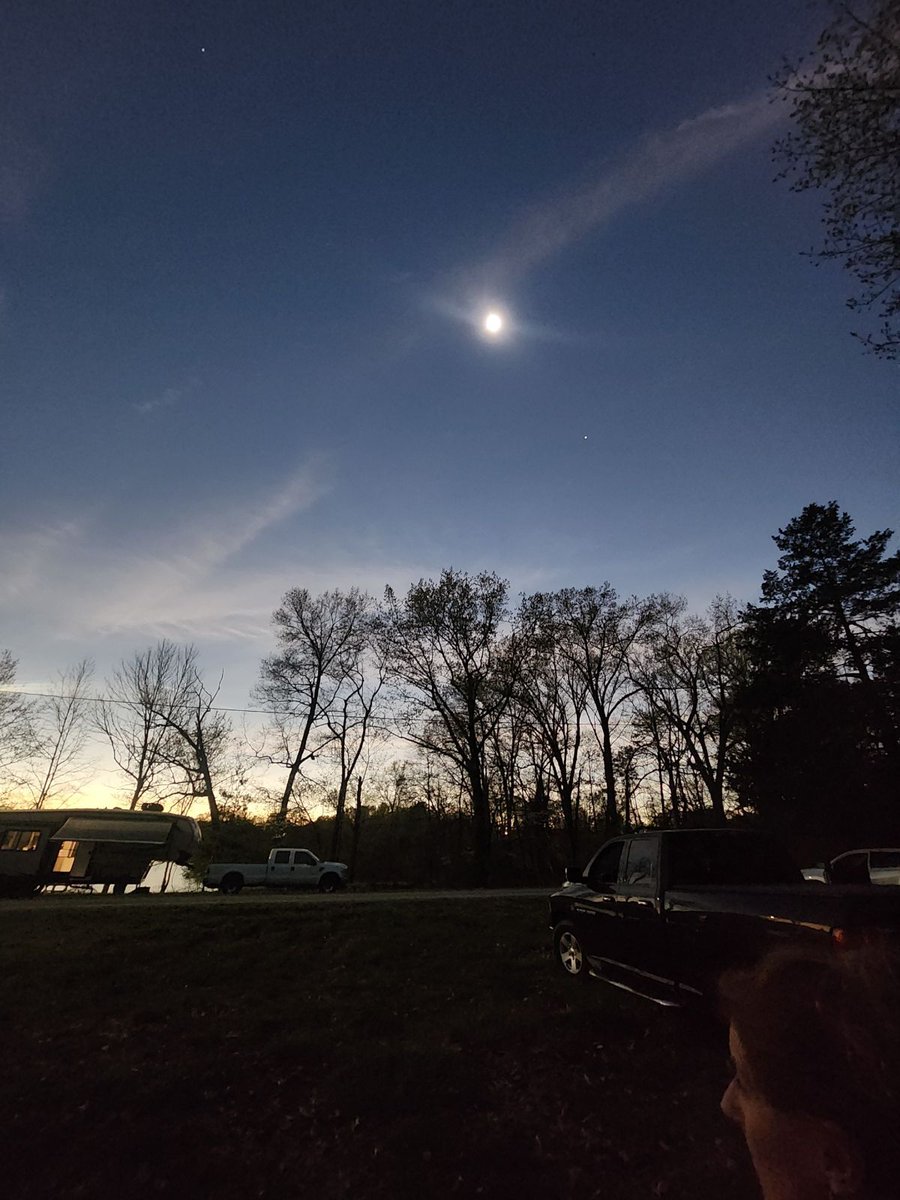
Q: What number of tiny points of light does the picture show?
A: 2